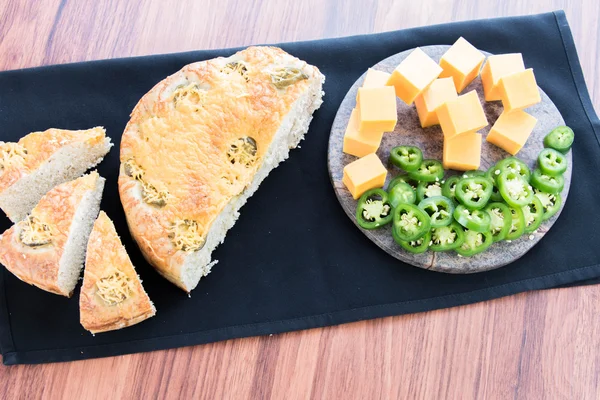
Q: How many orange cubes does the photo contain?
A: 12